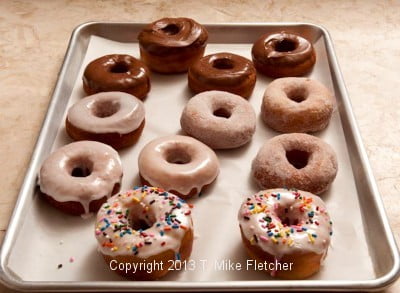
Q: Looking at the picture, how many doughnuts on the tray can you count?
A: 12